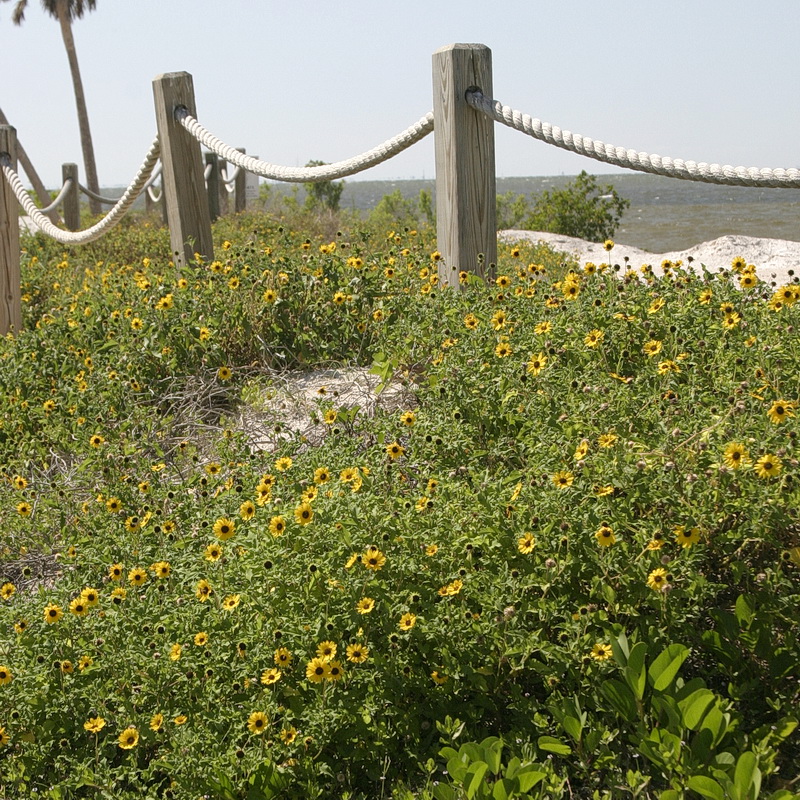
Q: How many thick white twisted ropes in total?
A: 3